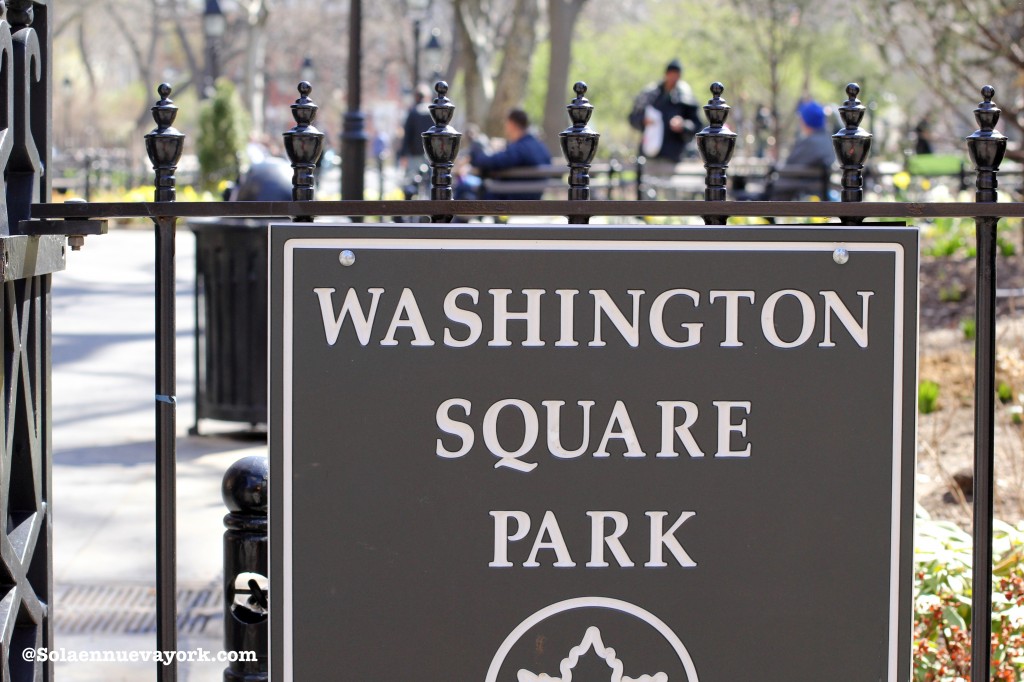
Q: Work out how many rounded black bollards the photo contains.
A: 1